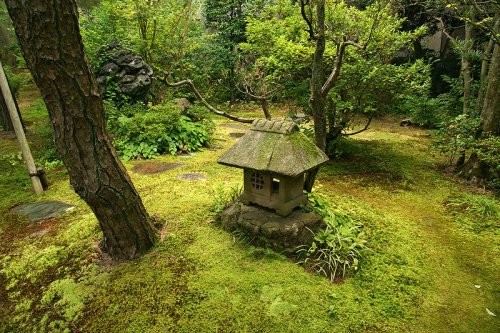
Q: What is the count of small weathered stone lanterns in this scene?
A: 1